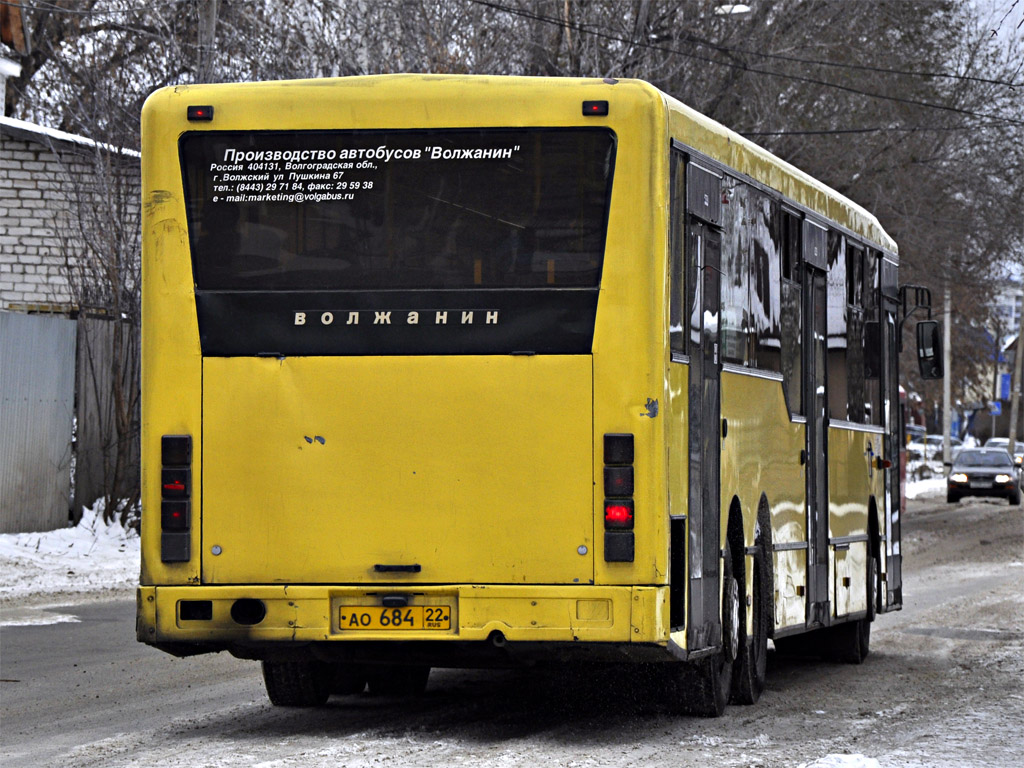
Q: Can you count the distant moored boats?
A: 0